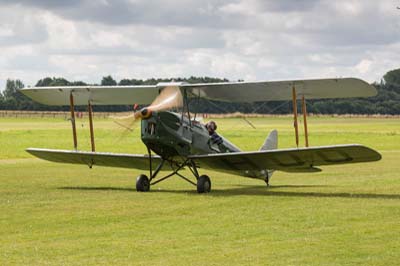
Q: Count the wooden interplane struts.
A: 4